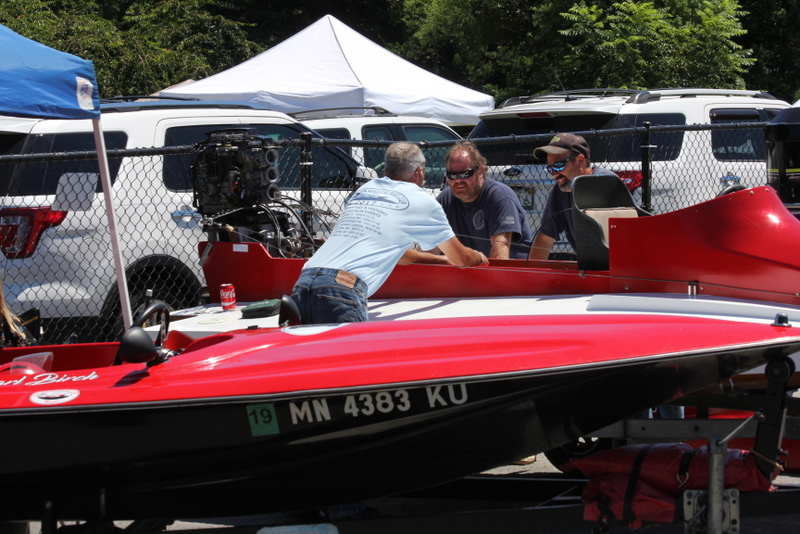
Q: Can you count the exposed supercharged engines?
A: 1